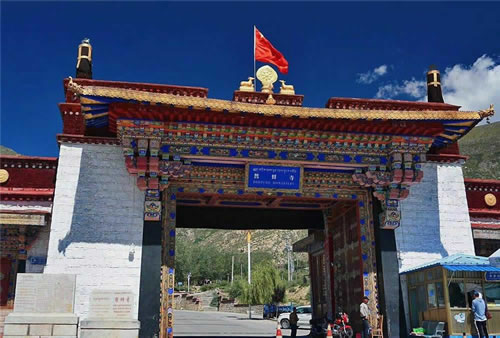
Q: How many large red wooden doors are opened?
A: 1